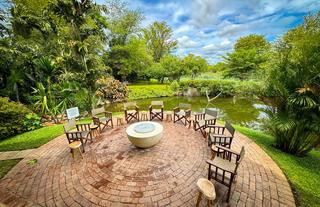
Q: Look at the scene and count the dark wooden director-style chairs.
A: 8